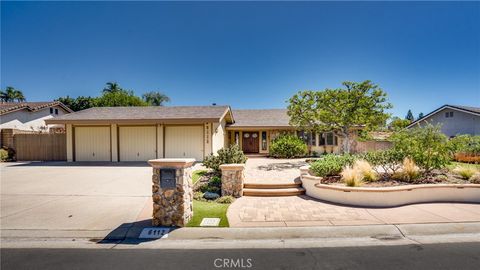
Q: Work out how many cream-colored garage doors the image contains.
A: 3